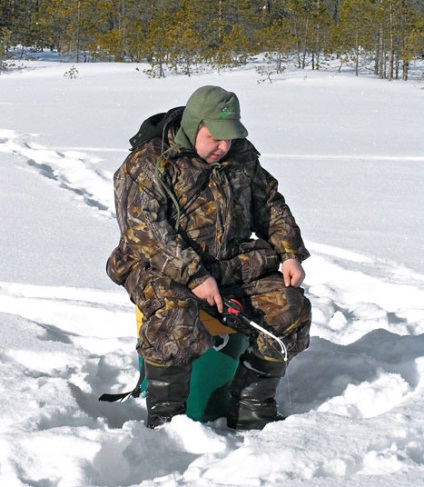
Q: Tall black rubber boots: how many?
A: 2